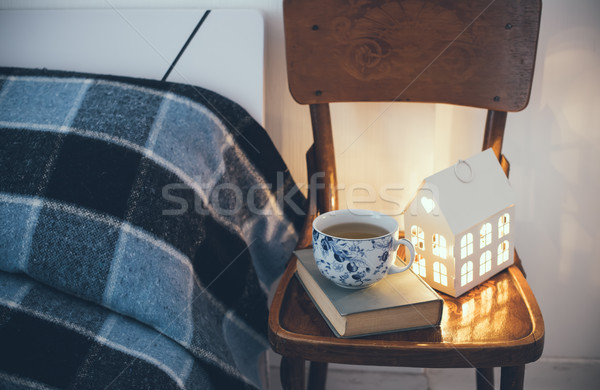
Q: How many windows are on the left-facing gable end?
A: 4